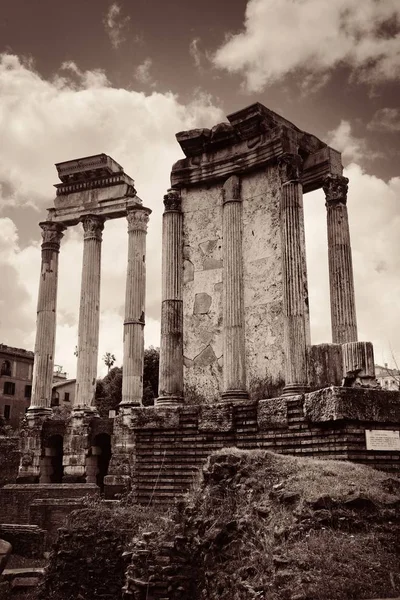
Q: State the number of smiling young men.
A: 0